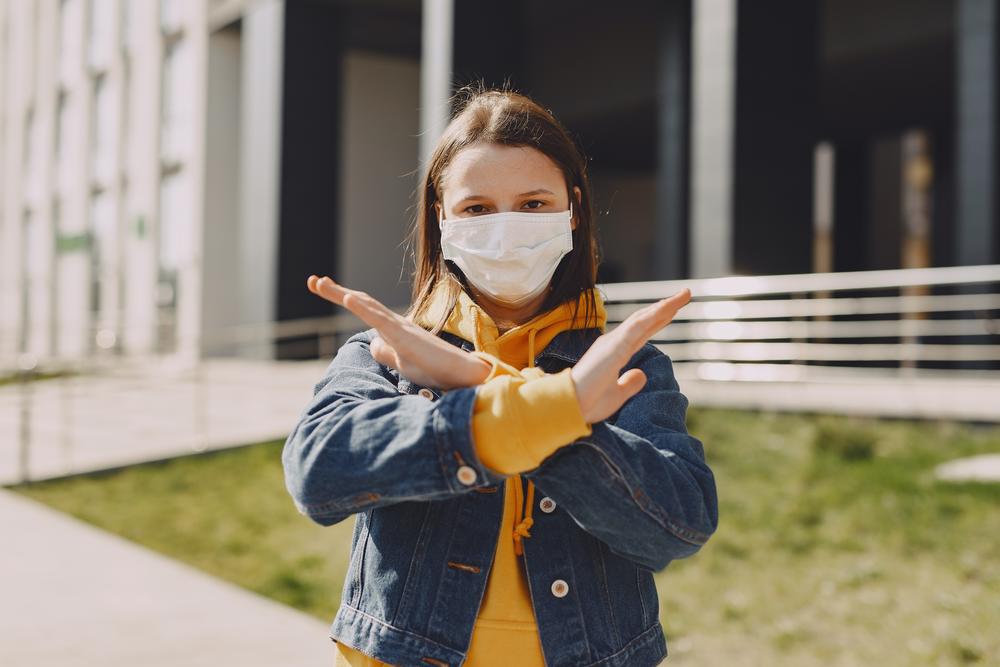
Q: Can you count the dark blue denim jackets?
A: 1